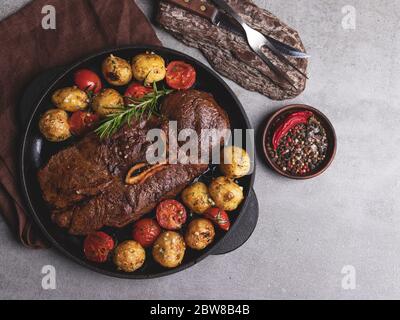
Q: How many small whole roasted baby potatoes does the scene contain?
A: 11